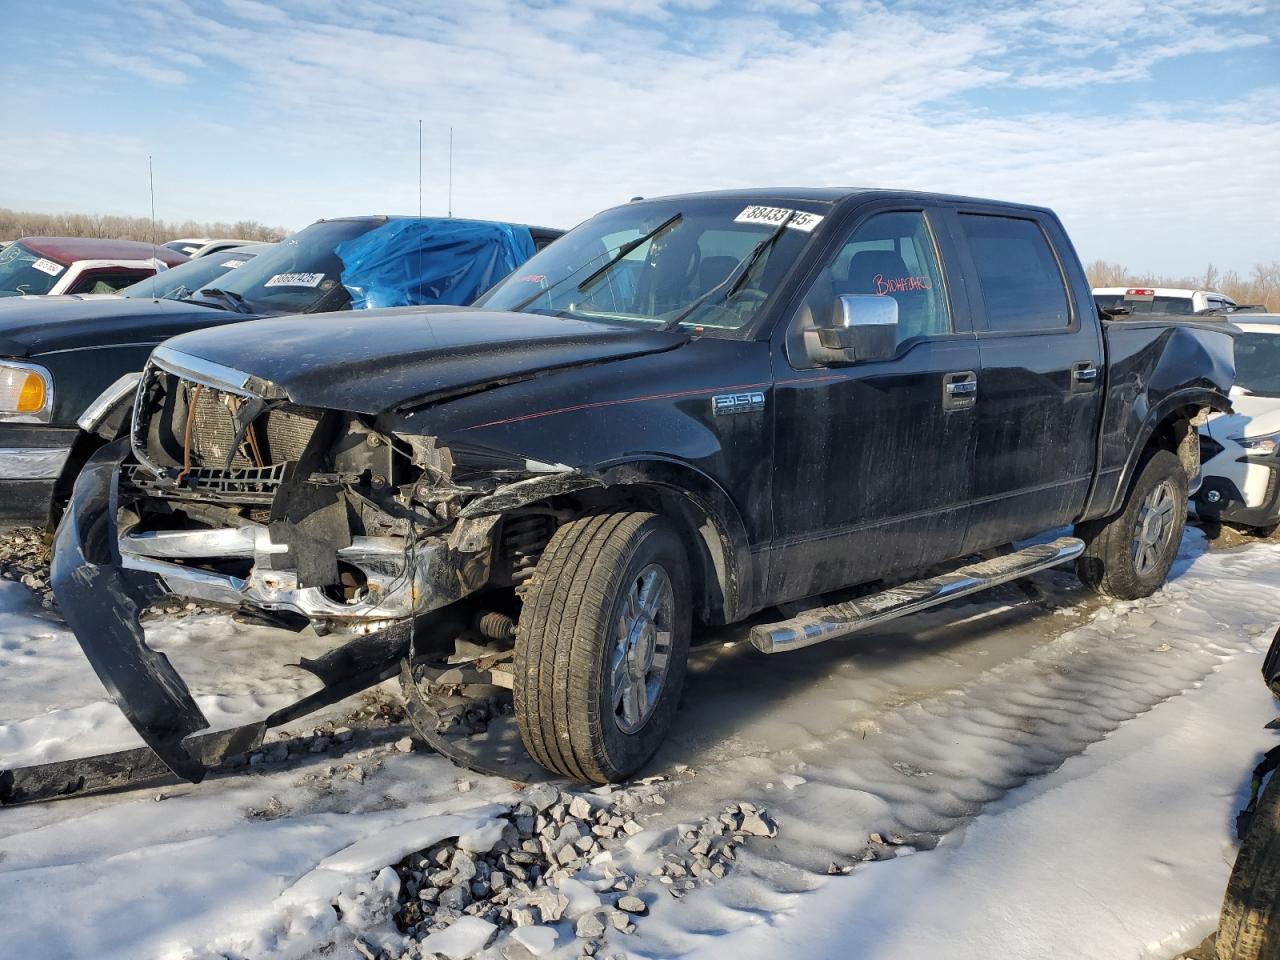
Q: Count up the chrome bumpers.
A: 2